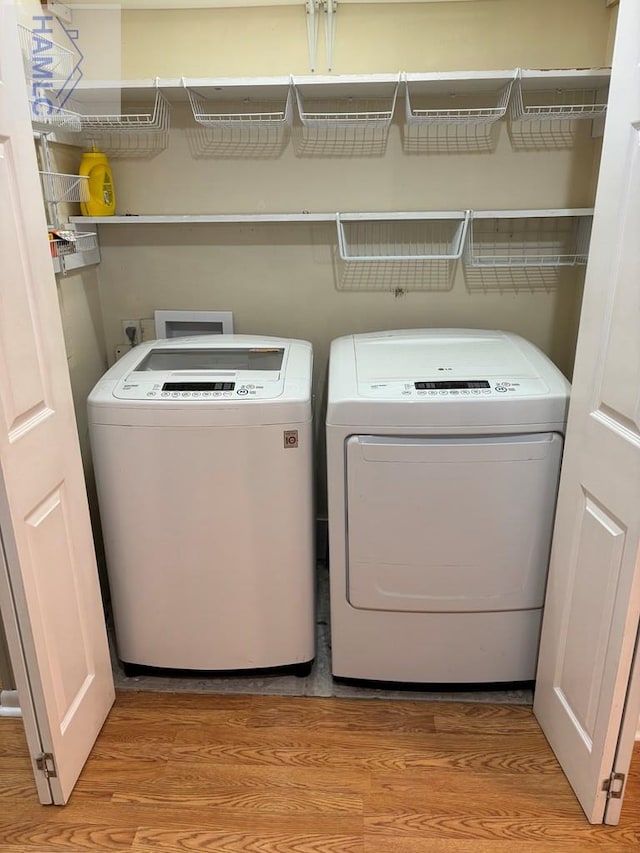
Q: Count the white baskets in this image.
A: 11